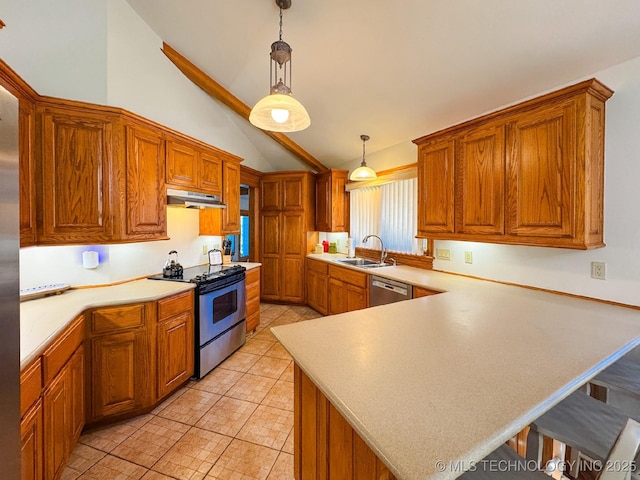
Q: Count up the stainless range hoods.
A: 1